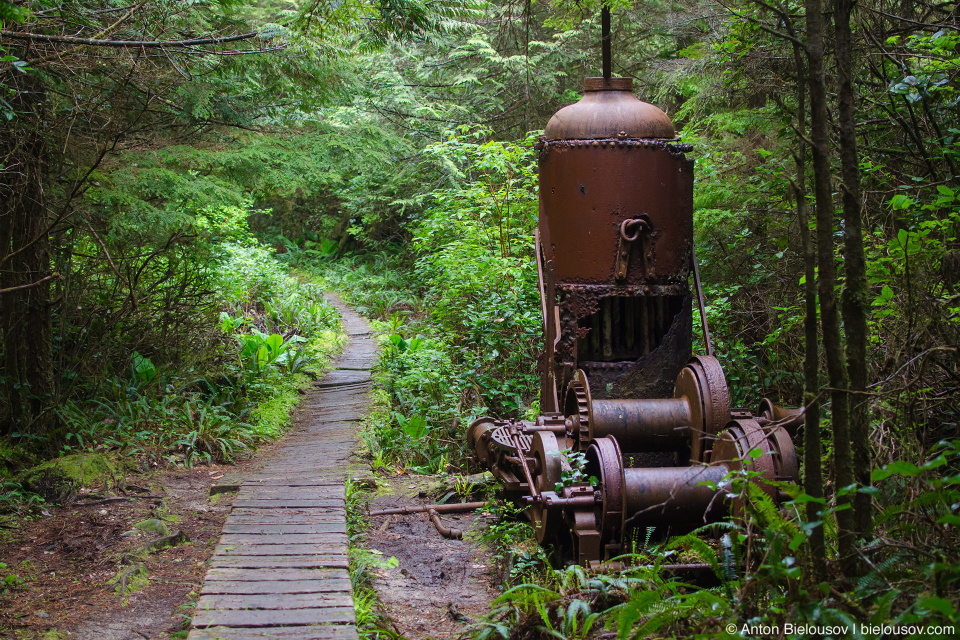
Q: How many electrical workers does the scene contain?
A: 0